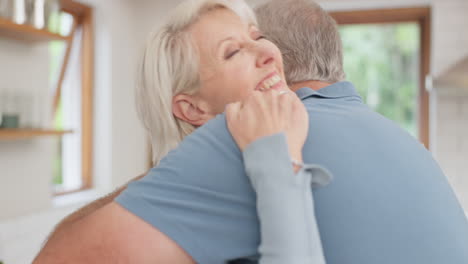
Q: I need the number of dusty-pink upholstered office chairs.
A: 0